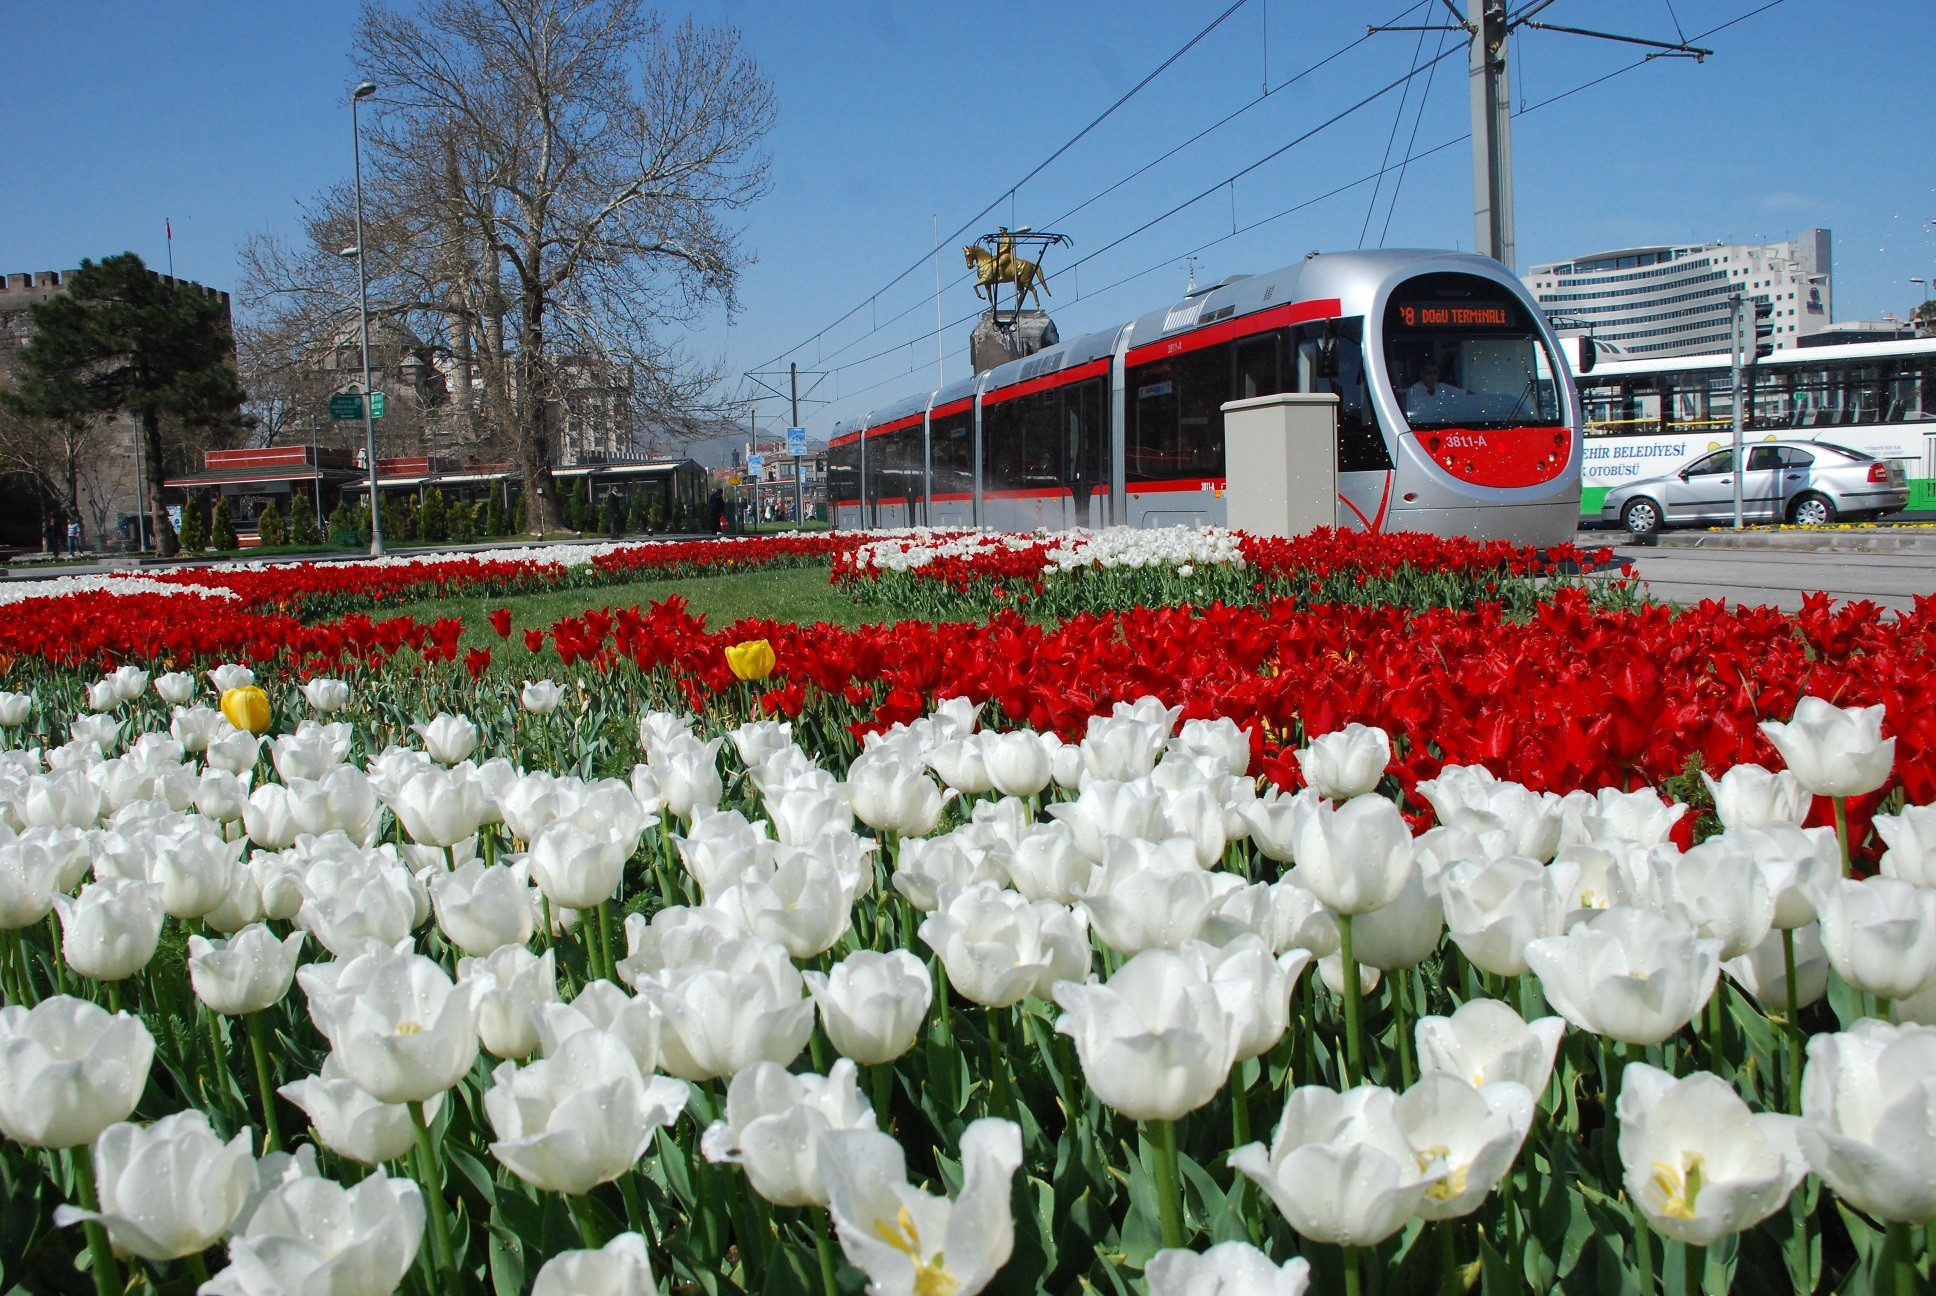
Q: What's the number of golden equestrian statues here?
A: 1